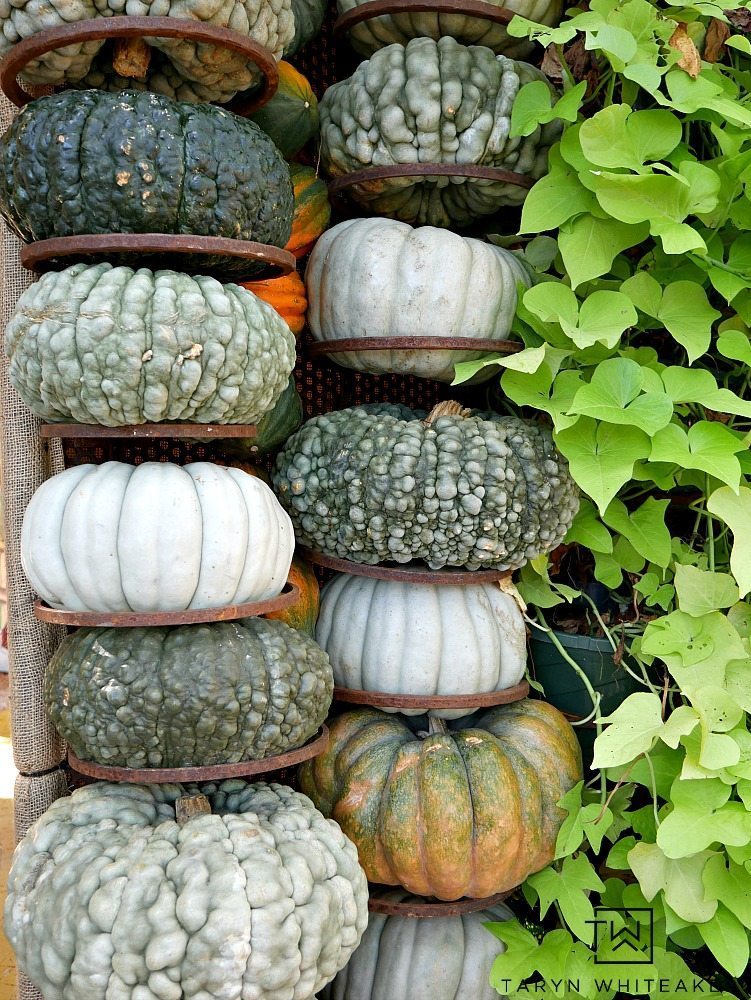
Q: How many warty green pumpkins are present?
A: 7